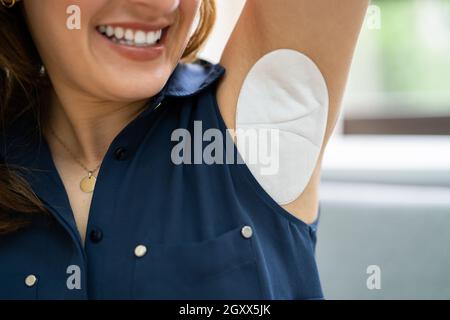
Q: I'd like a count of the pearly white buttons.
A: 3